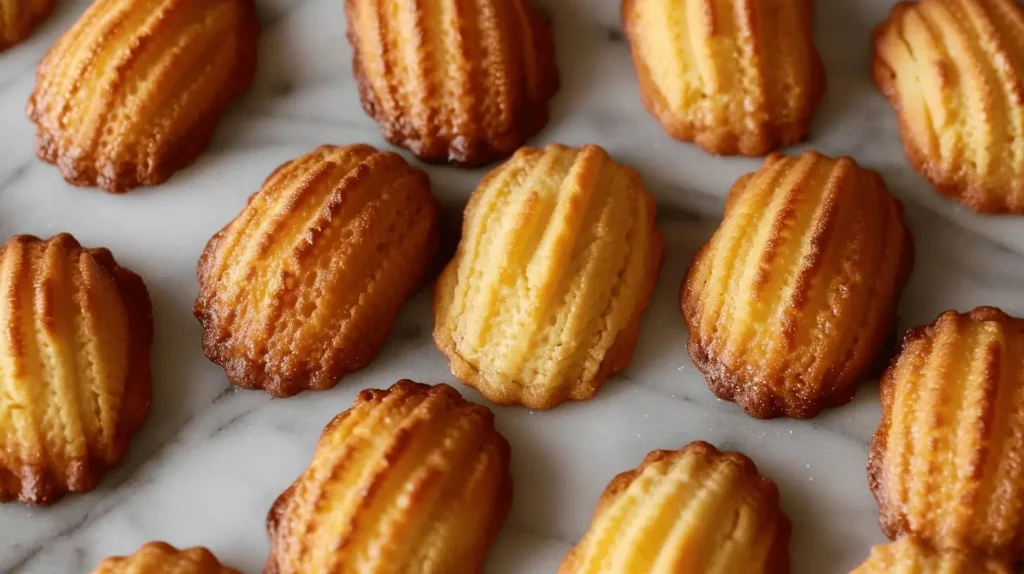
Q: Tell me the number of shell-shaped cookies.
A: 14